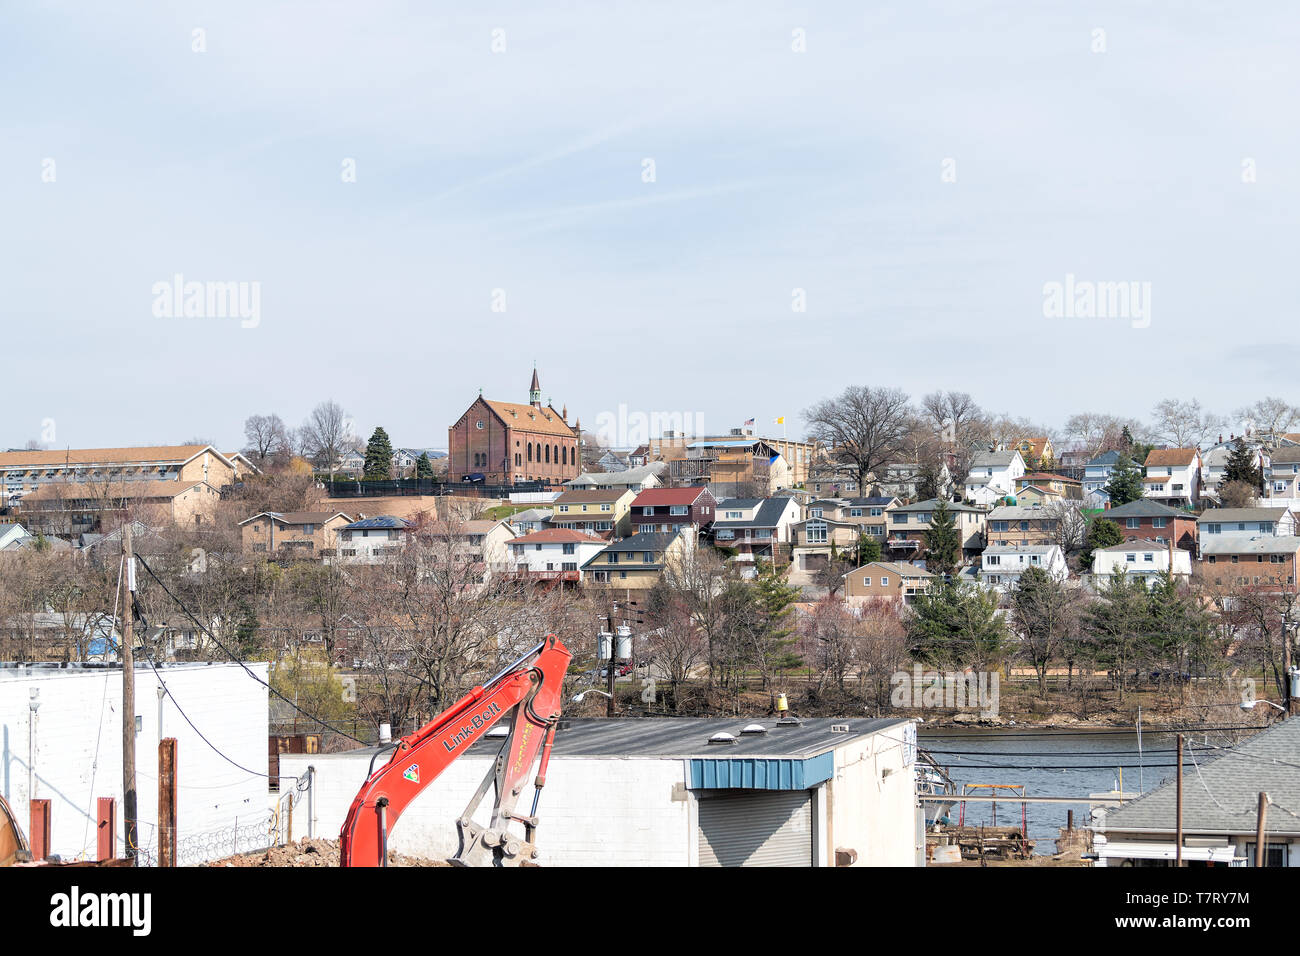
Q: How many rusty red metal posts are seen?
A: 3